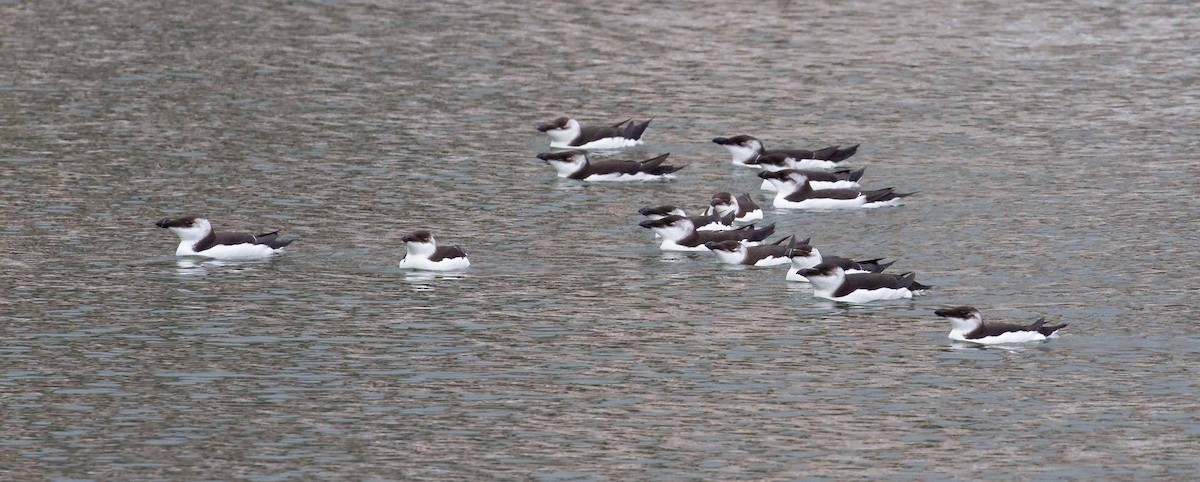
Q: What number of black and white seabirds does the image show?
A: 14